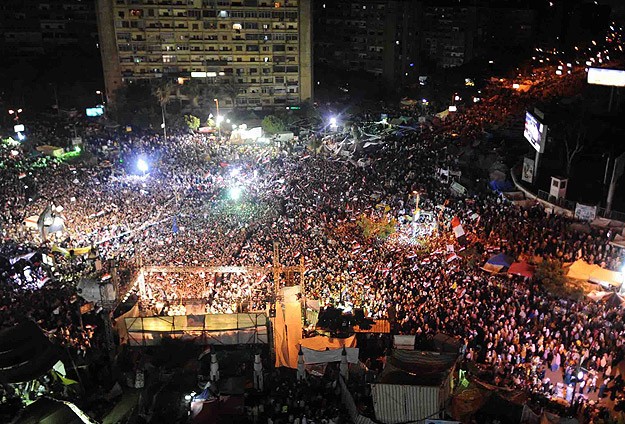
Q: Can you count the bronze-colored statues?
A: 0